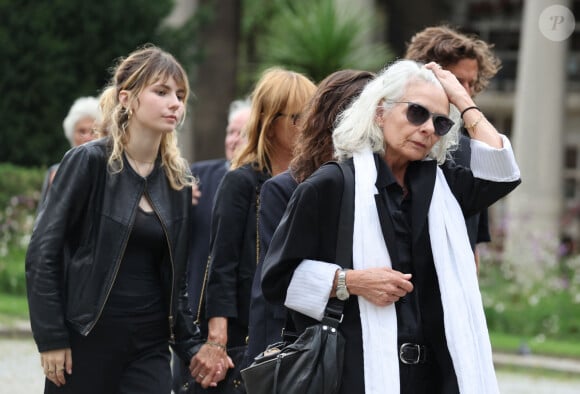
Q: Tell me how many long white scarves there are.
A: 1